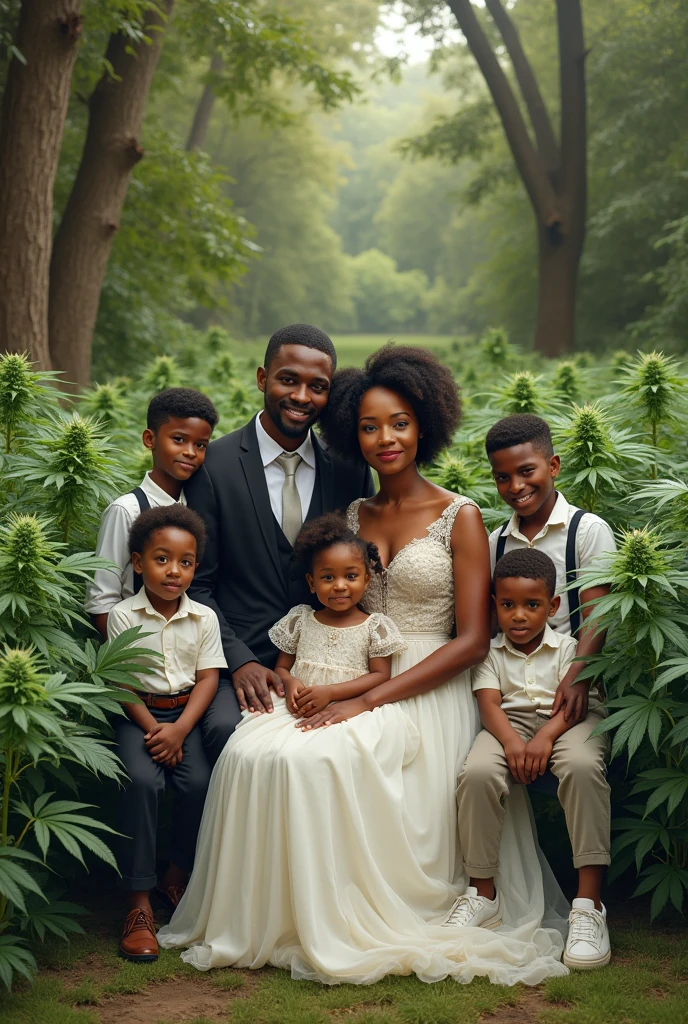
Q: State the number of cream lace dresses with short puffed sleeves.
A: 1